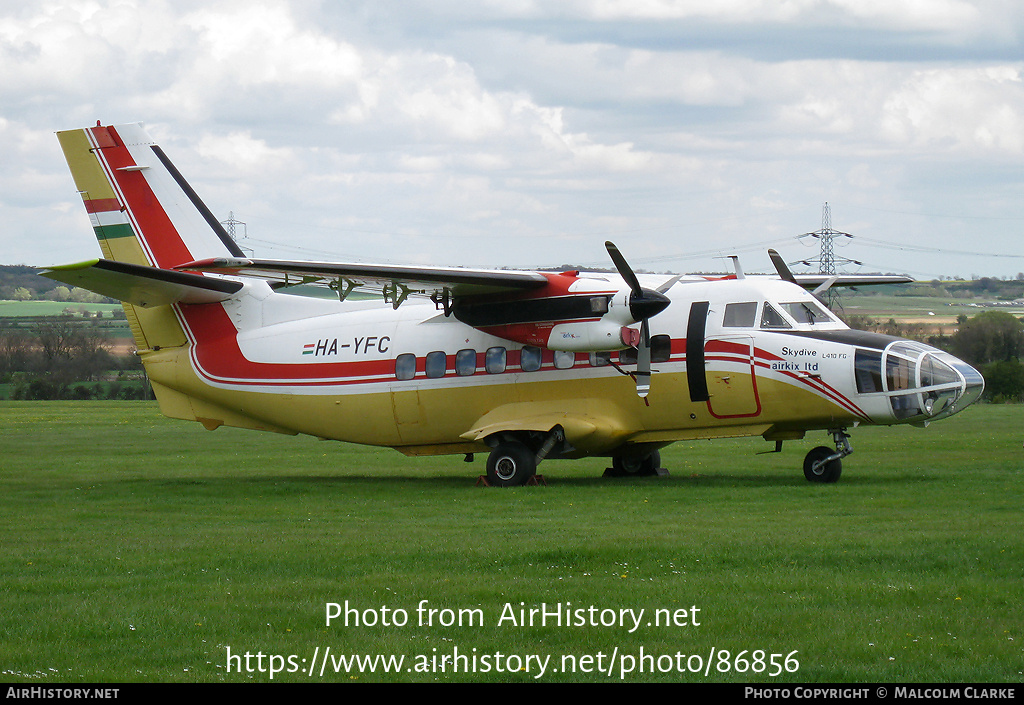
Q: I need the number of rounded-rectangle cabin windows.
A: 9